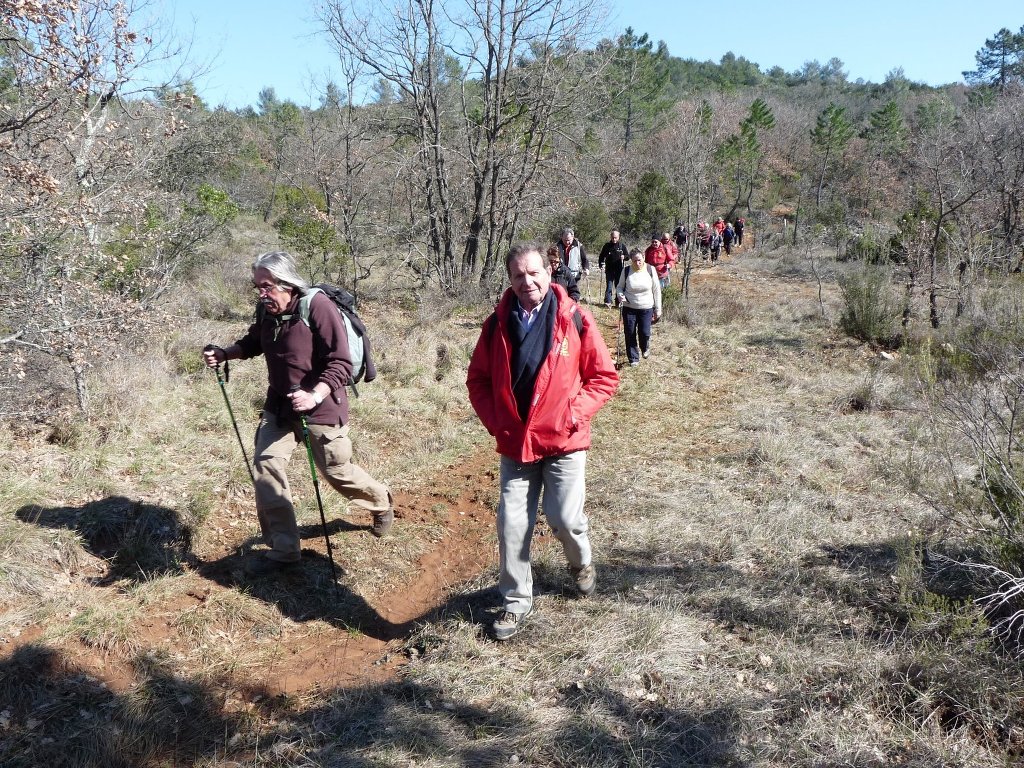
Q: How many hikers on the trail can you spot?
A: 15